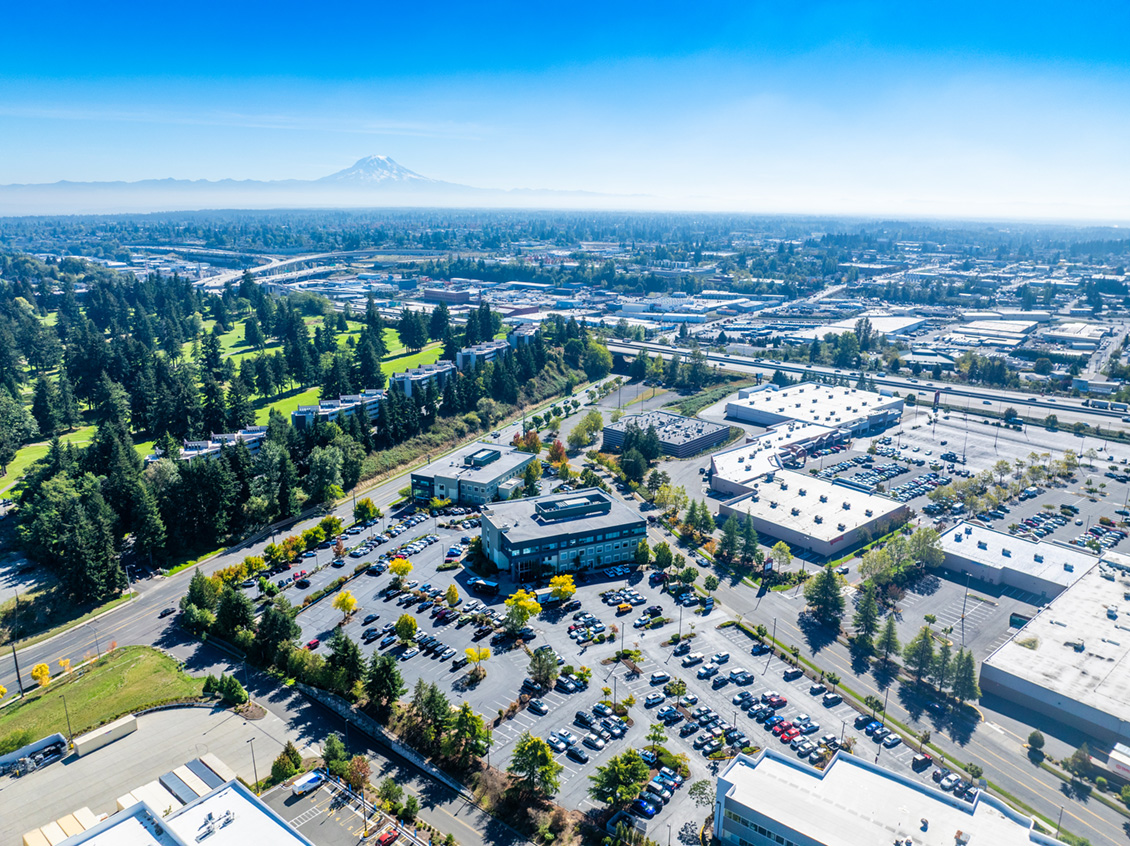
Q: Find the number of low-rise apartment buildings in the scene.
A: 5